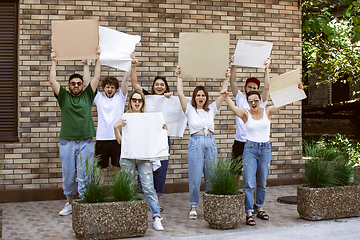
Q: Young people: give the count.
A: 7